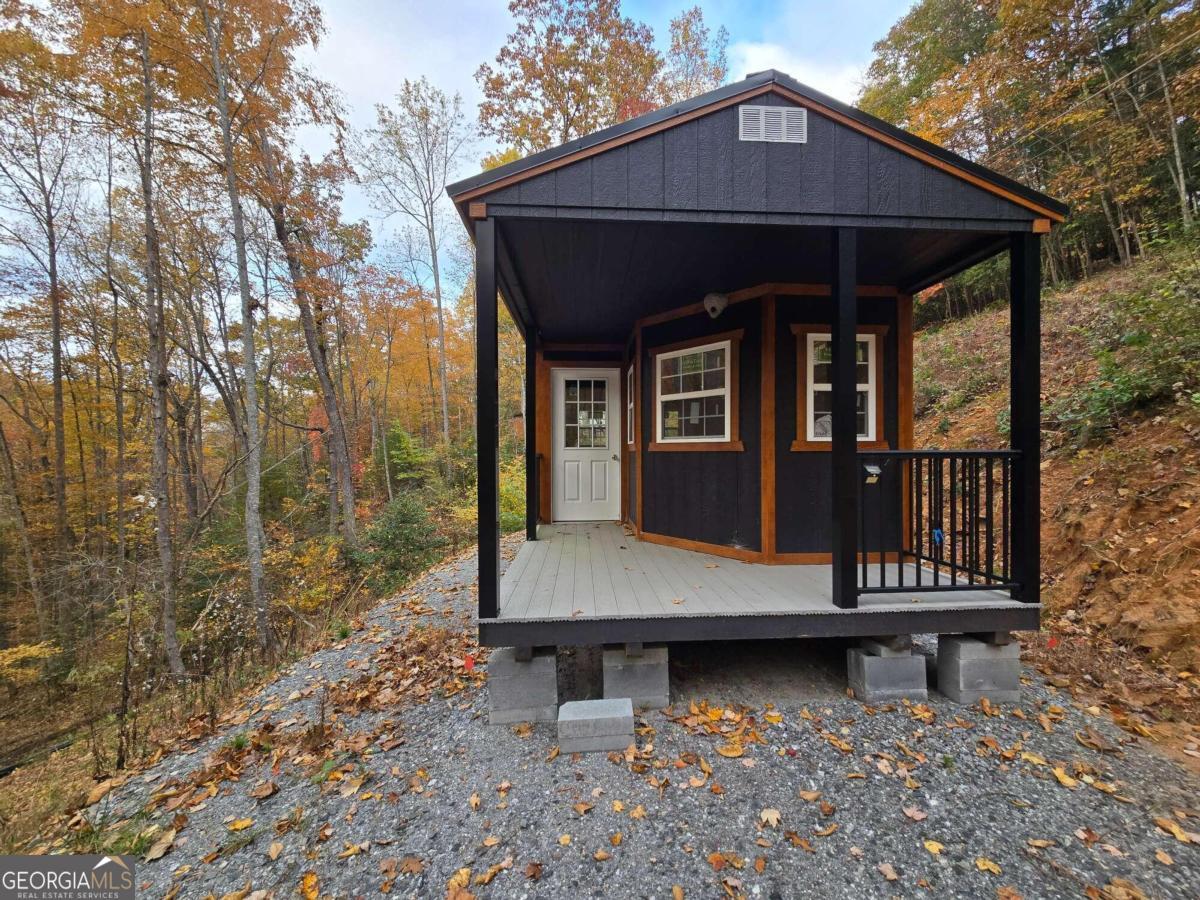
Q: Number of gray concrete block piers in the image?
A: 4